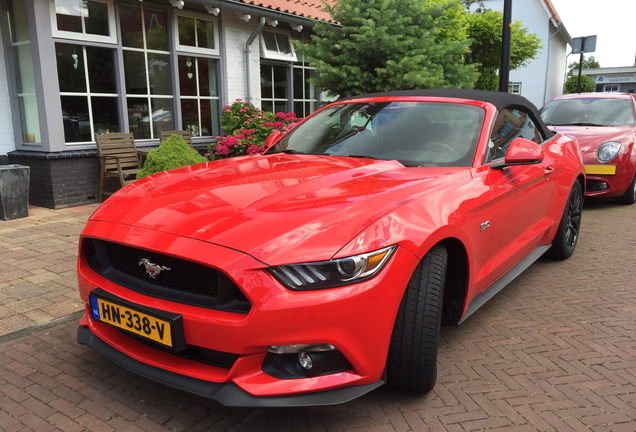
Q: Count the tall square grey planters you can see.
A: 1